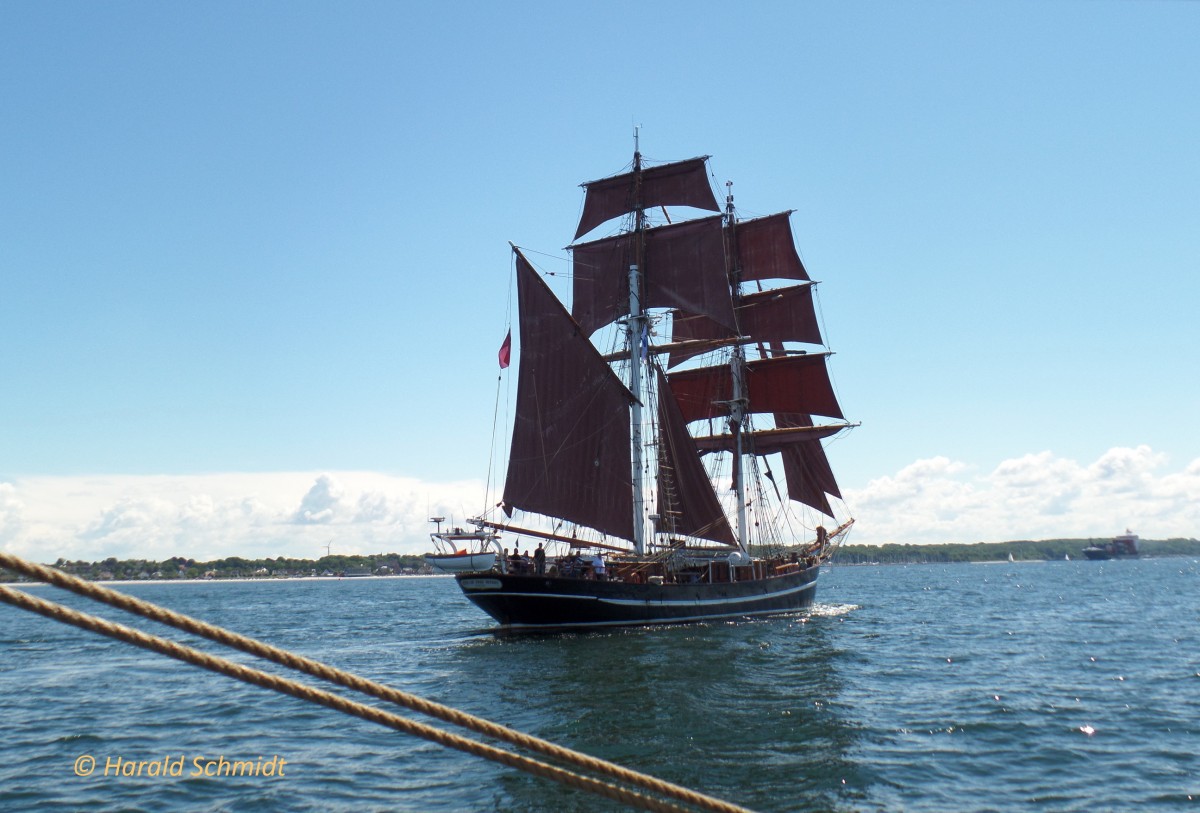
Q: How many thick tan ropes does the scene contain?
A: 2